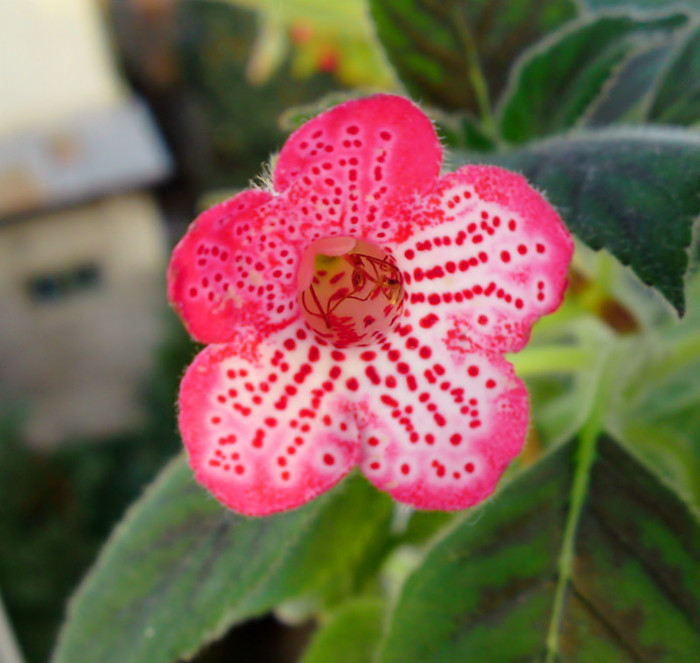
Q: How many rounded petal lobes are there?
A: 5